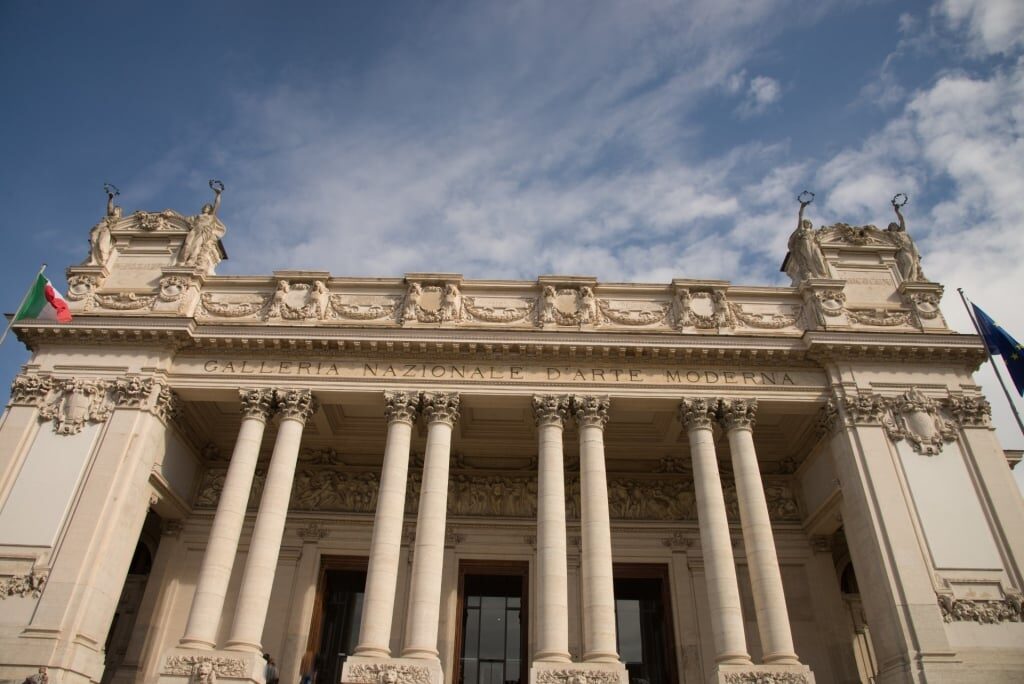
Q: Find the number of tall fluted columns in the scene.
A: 8